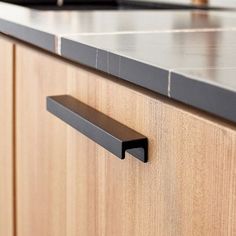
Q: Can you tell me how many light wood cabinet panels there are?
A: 2